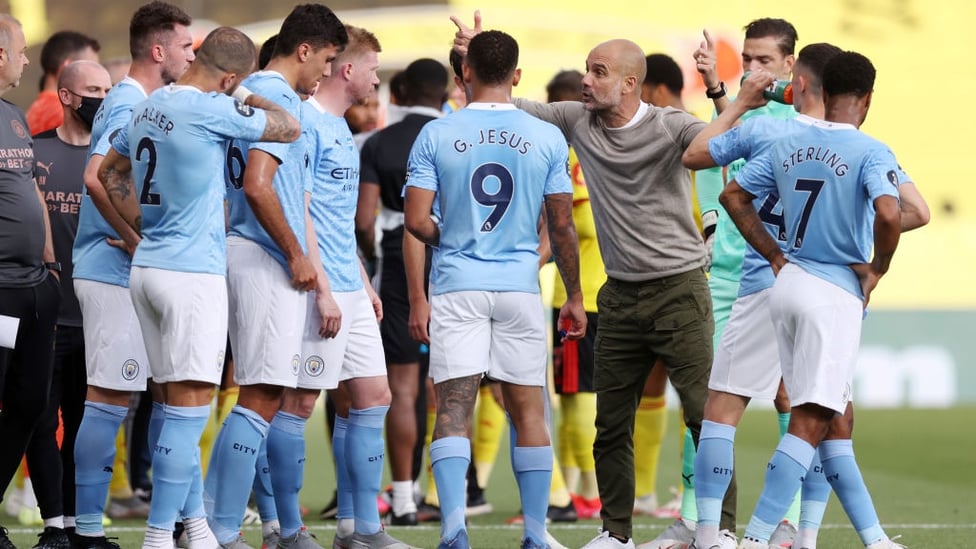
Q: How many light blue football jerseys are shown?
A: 7